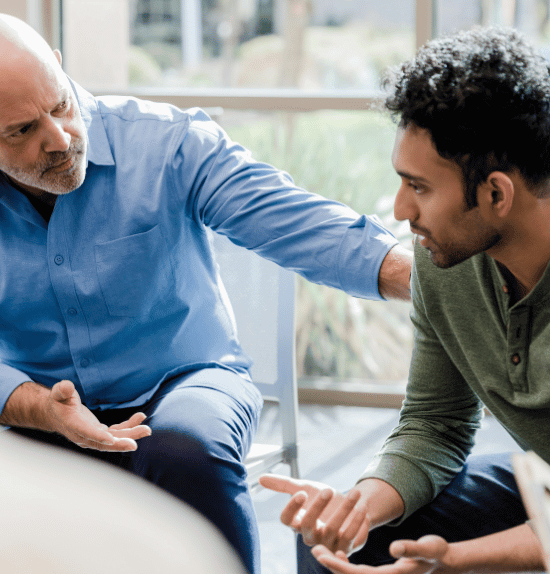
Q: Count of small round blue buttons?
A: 3